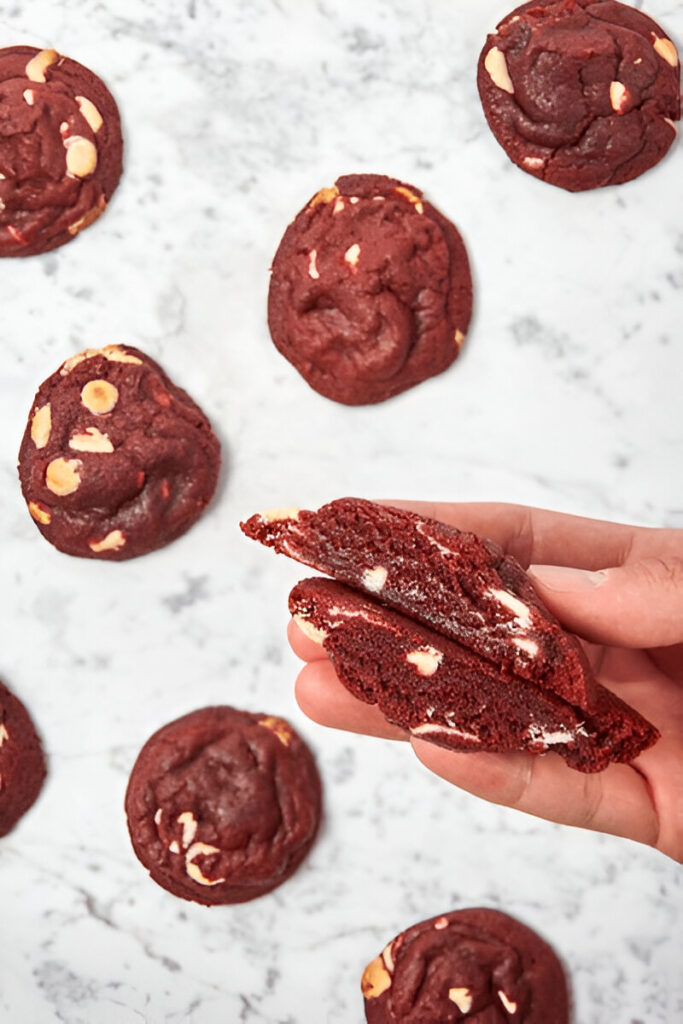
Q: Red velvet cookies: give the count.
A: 8